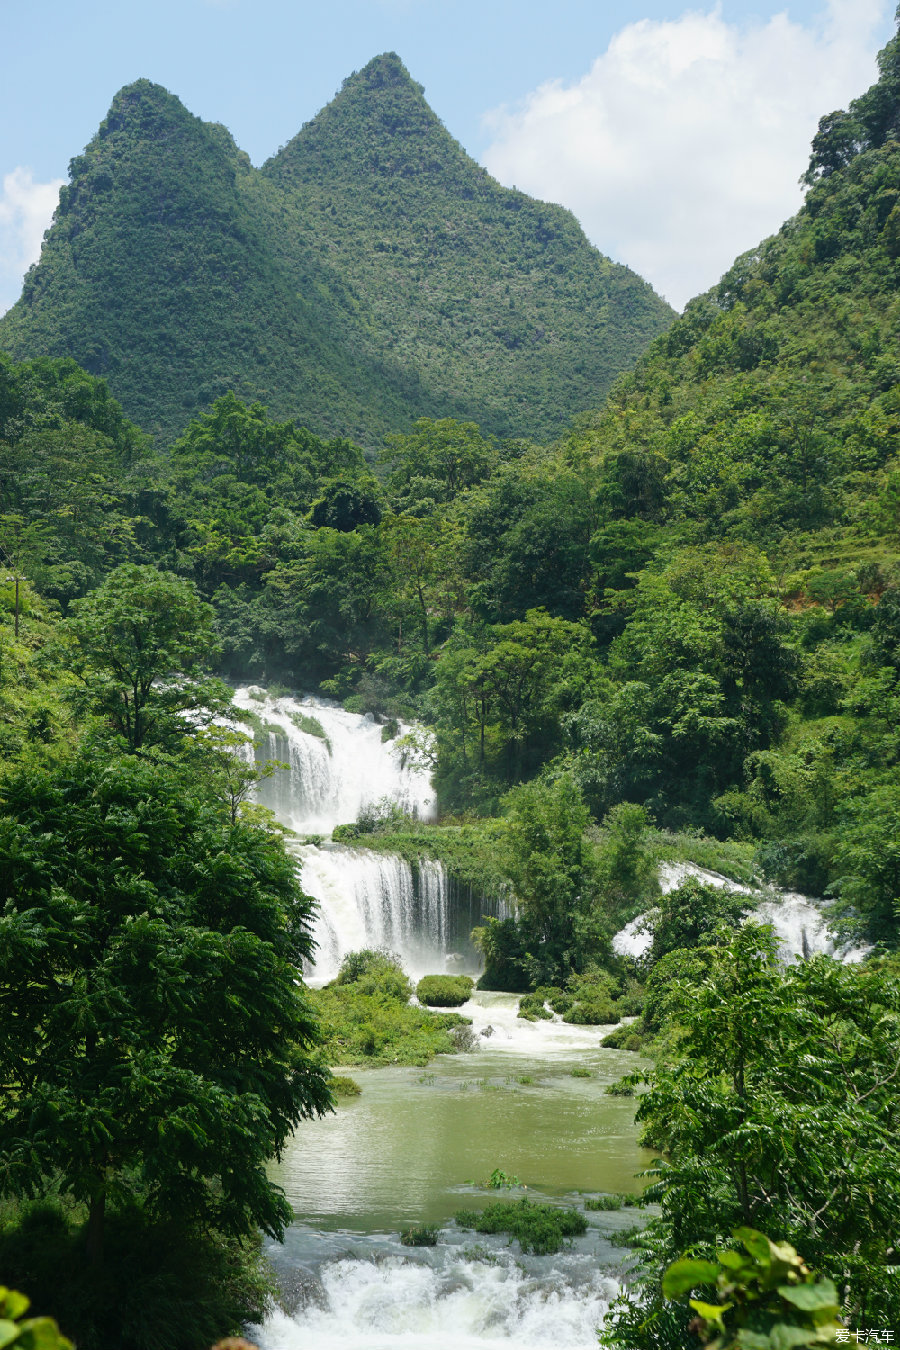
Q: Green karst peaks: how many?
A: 2